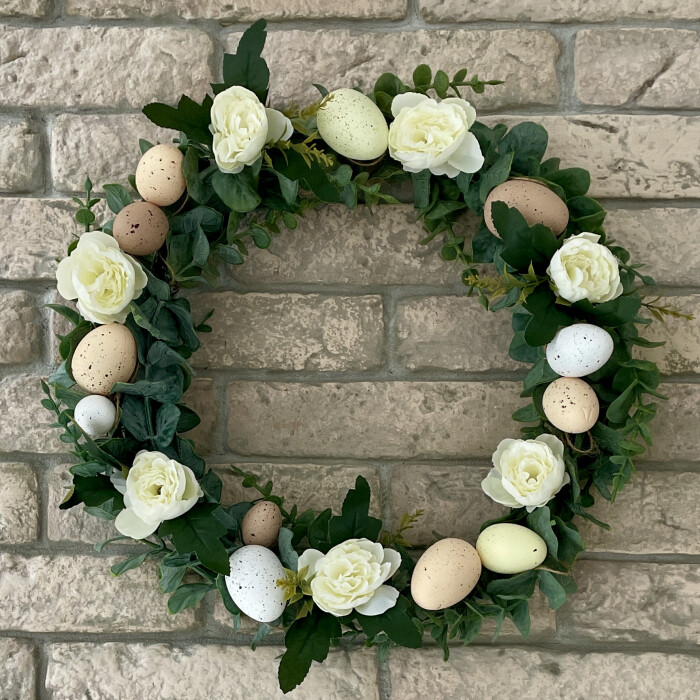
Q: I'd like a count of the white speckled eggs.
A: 3